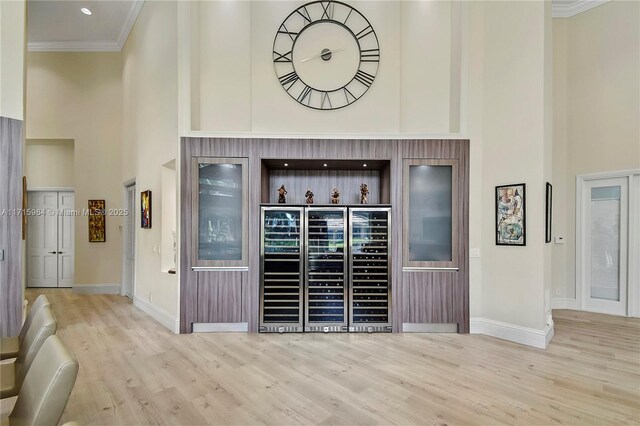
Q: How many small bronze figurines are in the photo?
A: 4